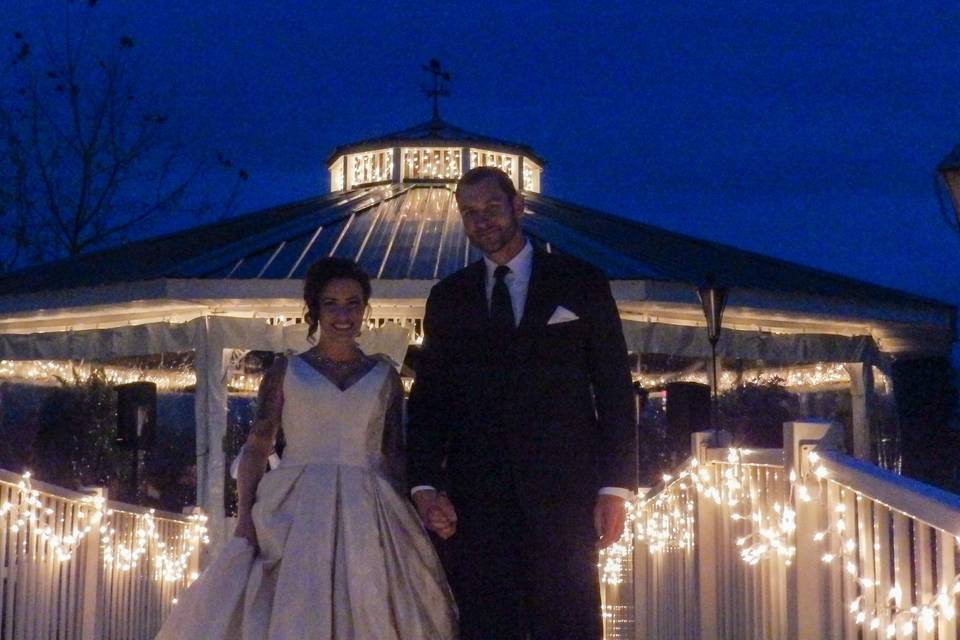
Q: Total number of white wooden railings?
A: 2